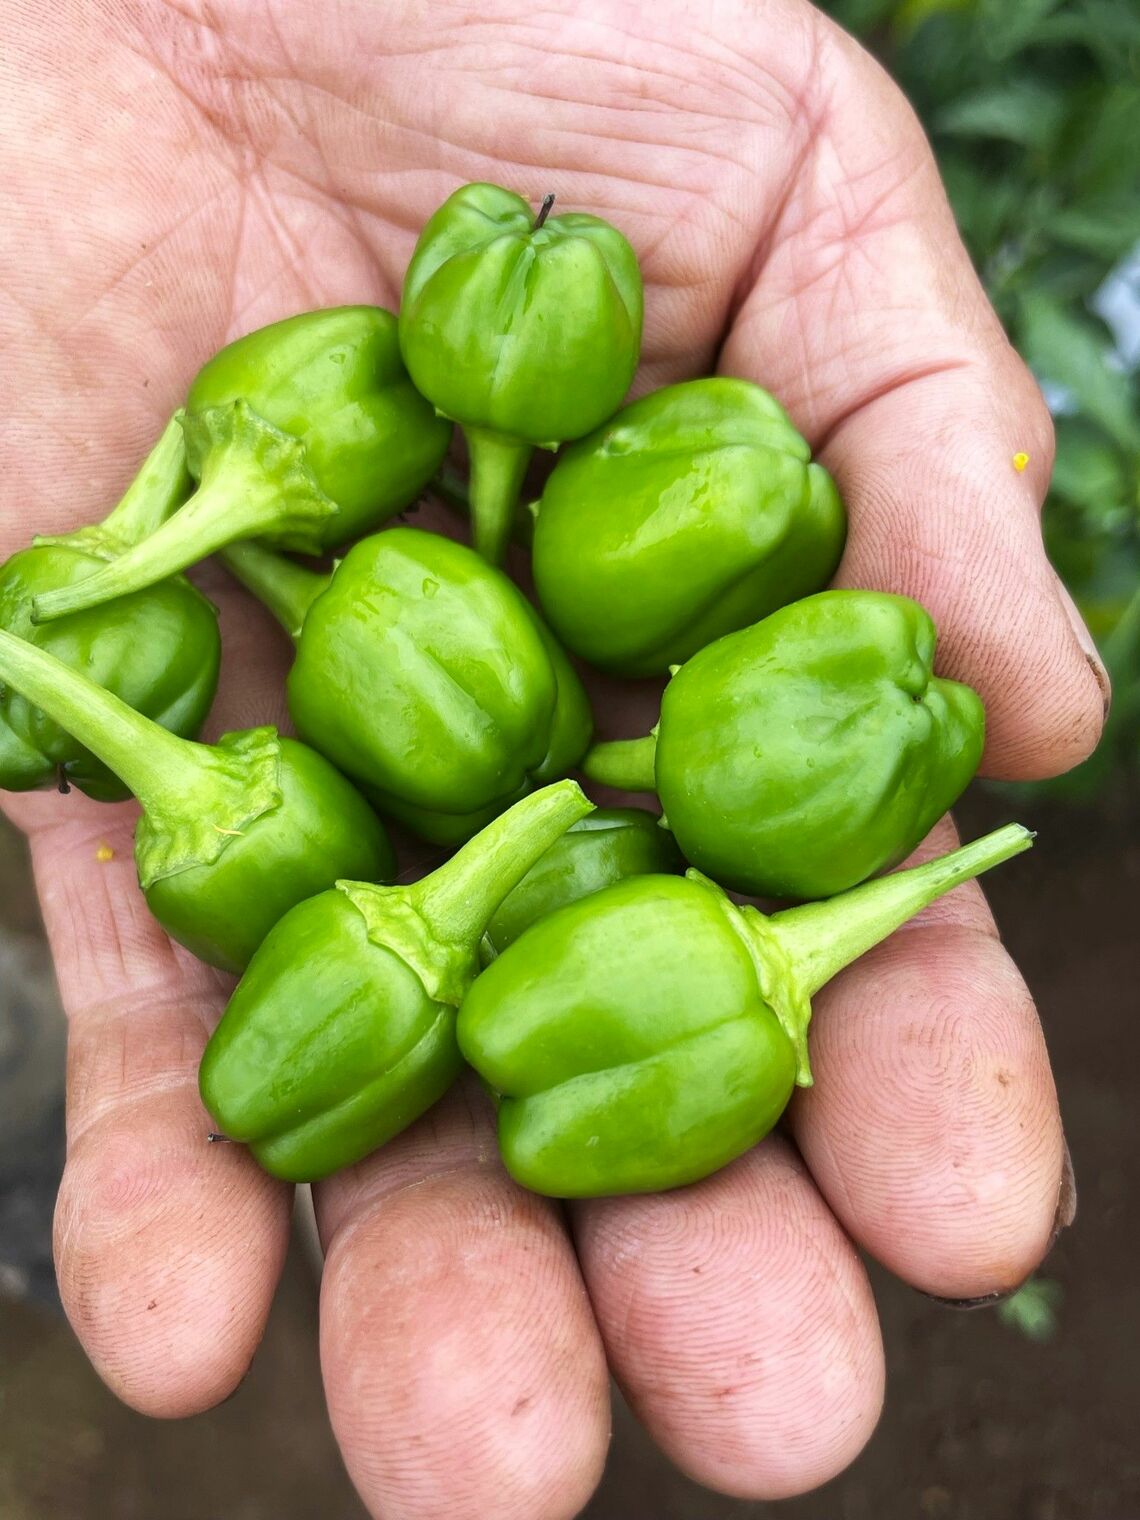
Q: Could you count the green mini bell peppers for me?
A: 10